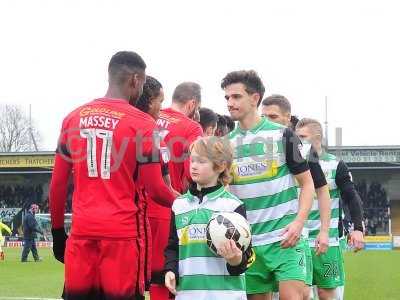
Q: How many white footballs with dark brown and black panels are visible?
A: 1